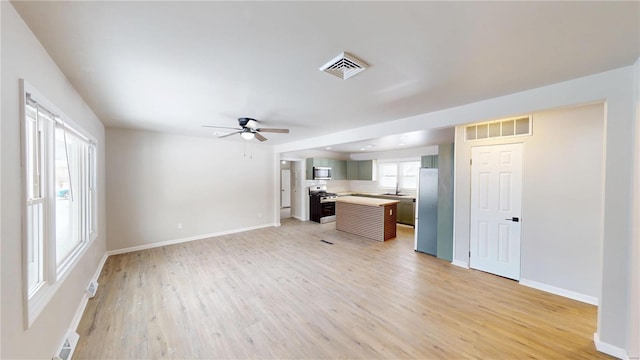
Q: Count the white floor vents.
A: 2